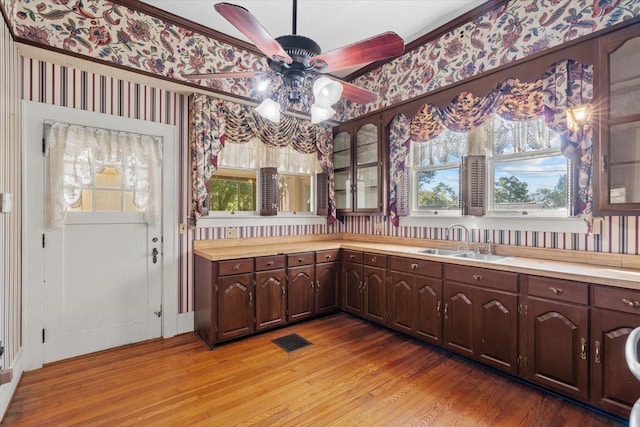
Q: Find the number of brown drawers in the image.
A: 10